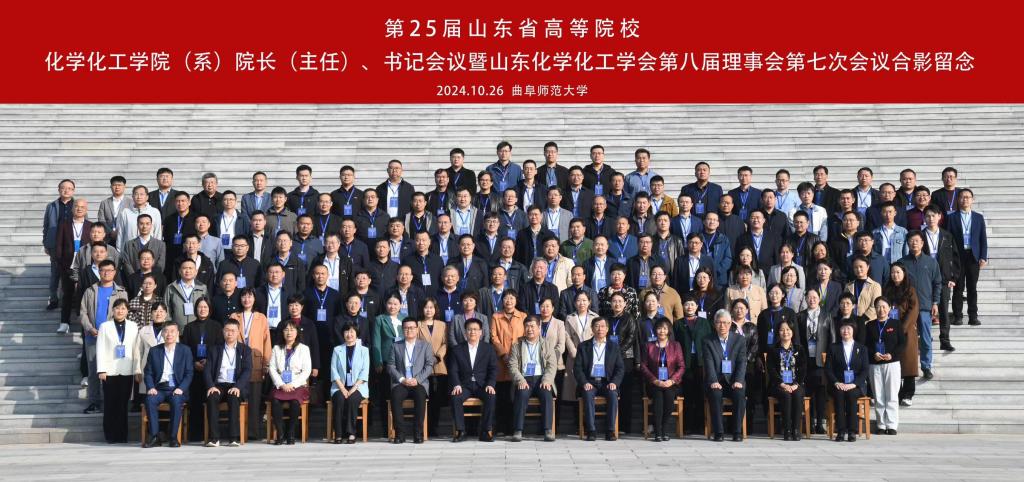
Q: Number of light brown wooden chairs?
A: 12